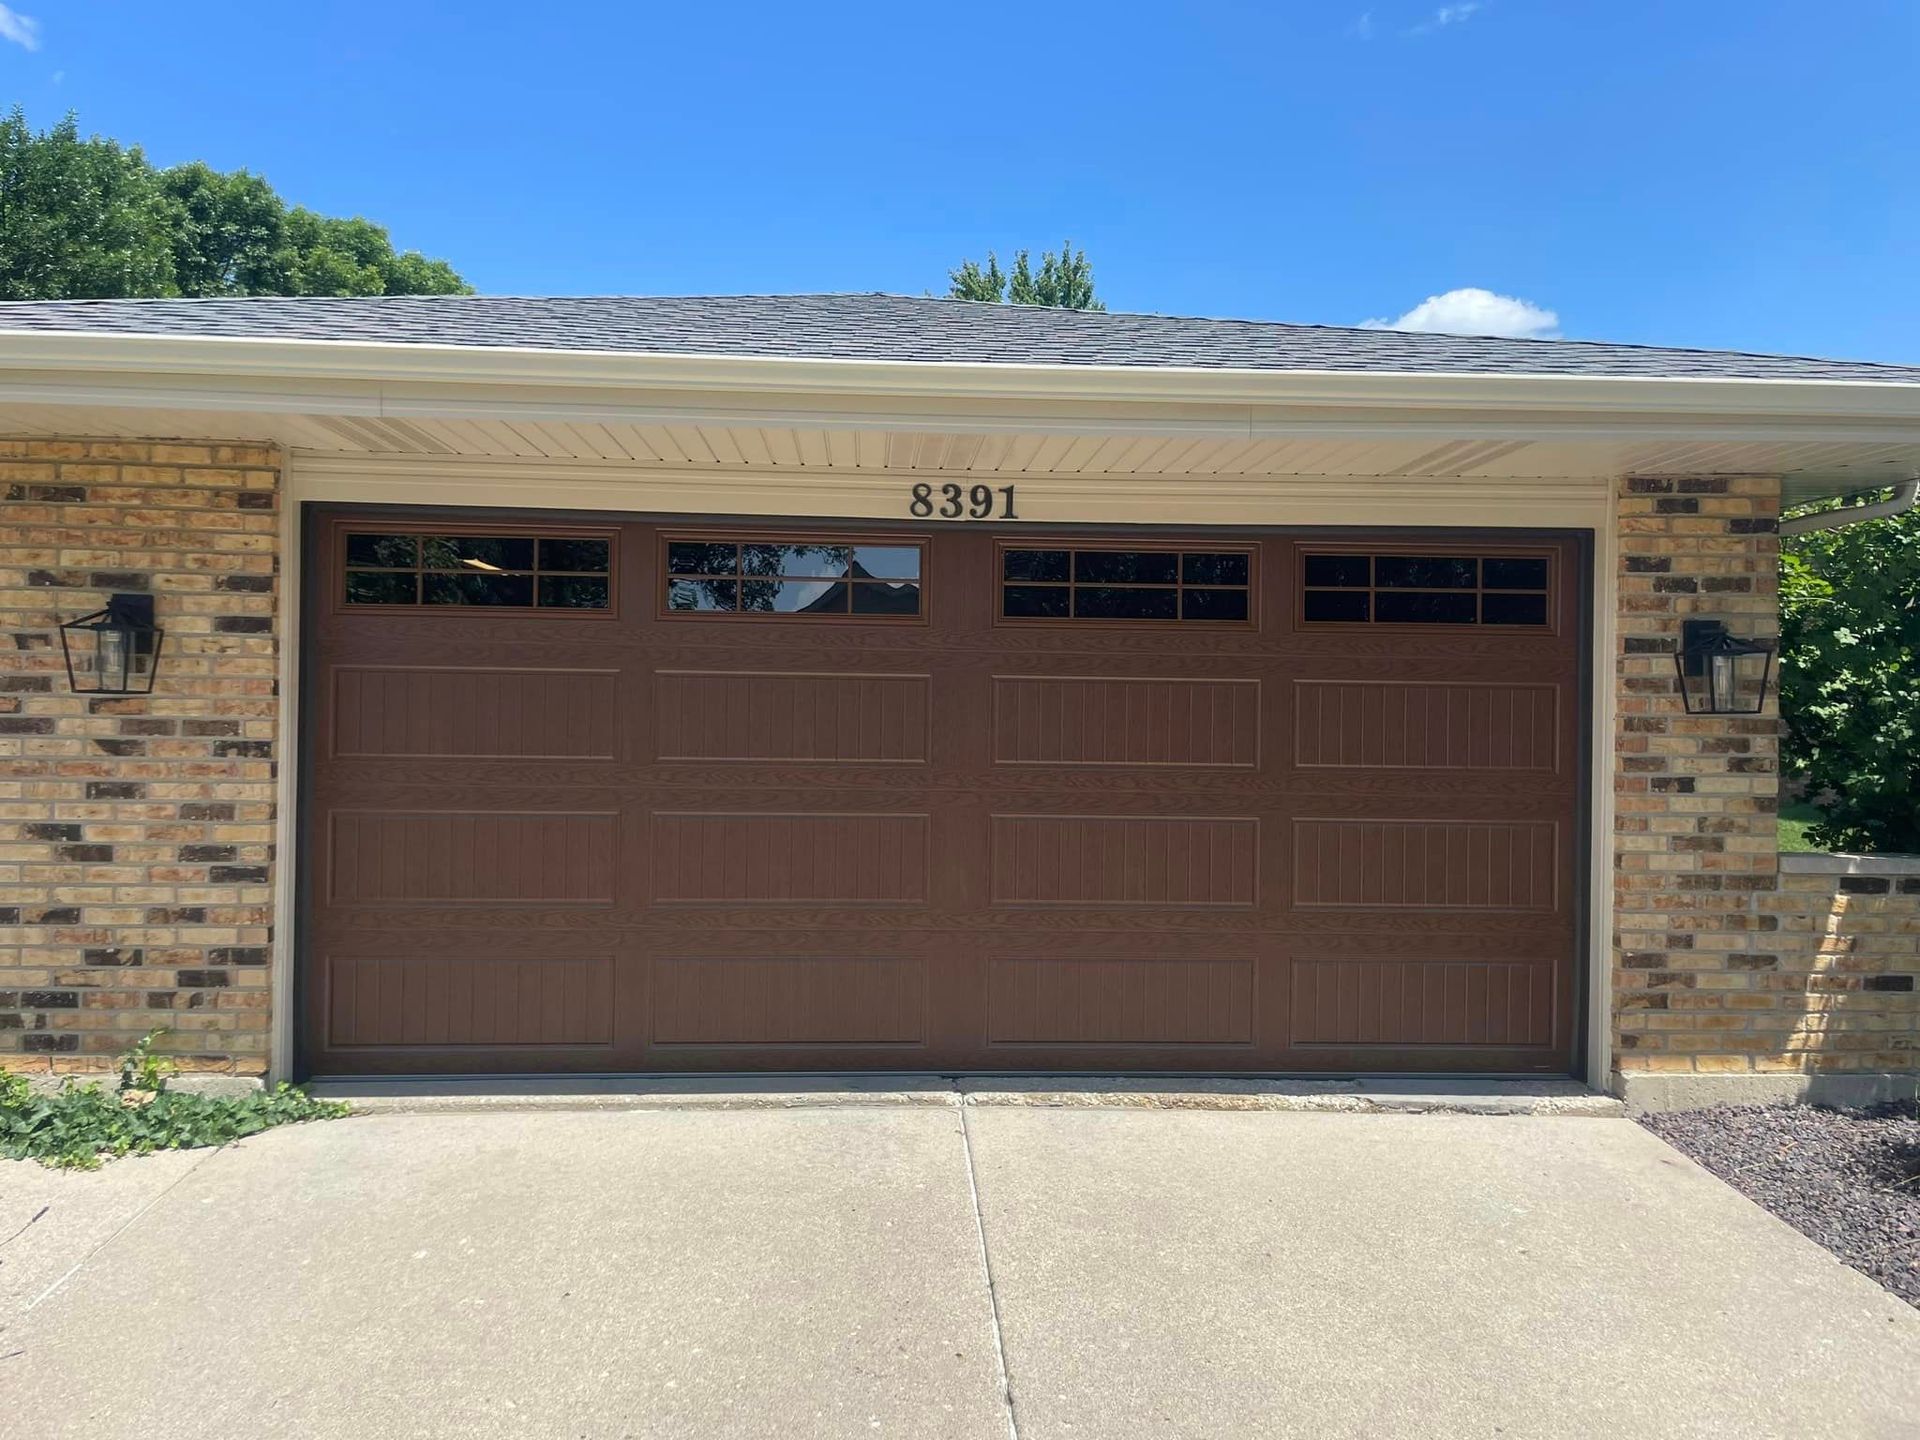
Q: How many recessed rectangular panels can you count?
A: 12